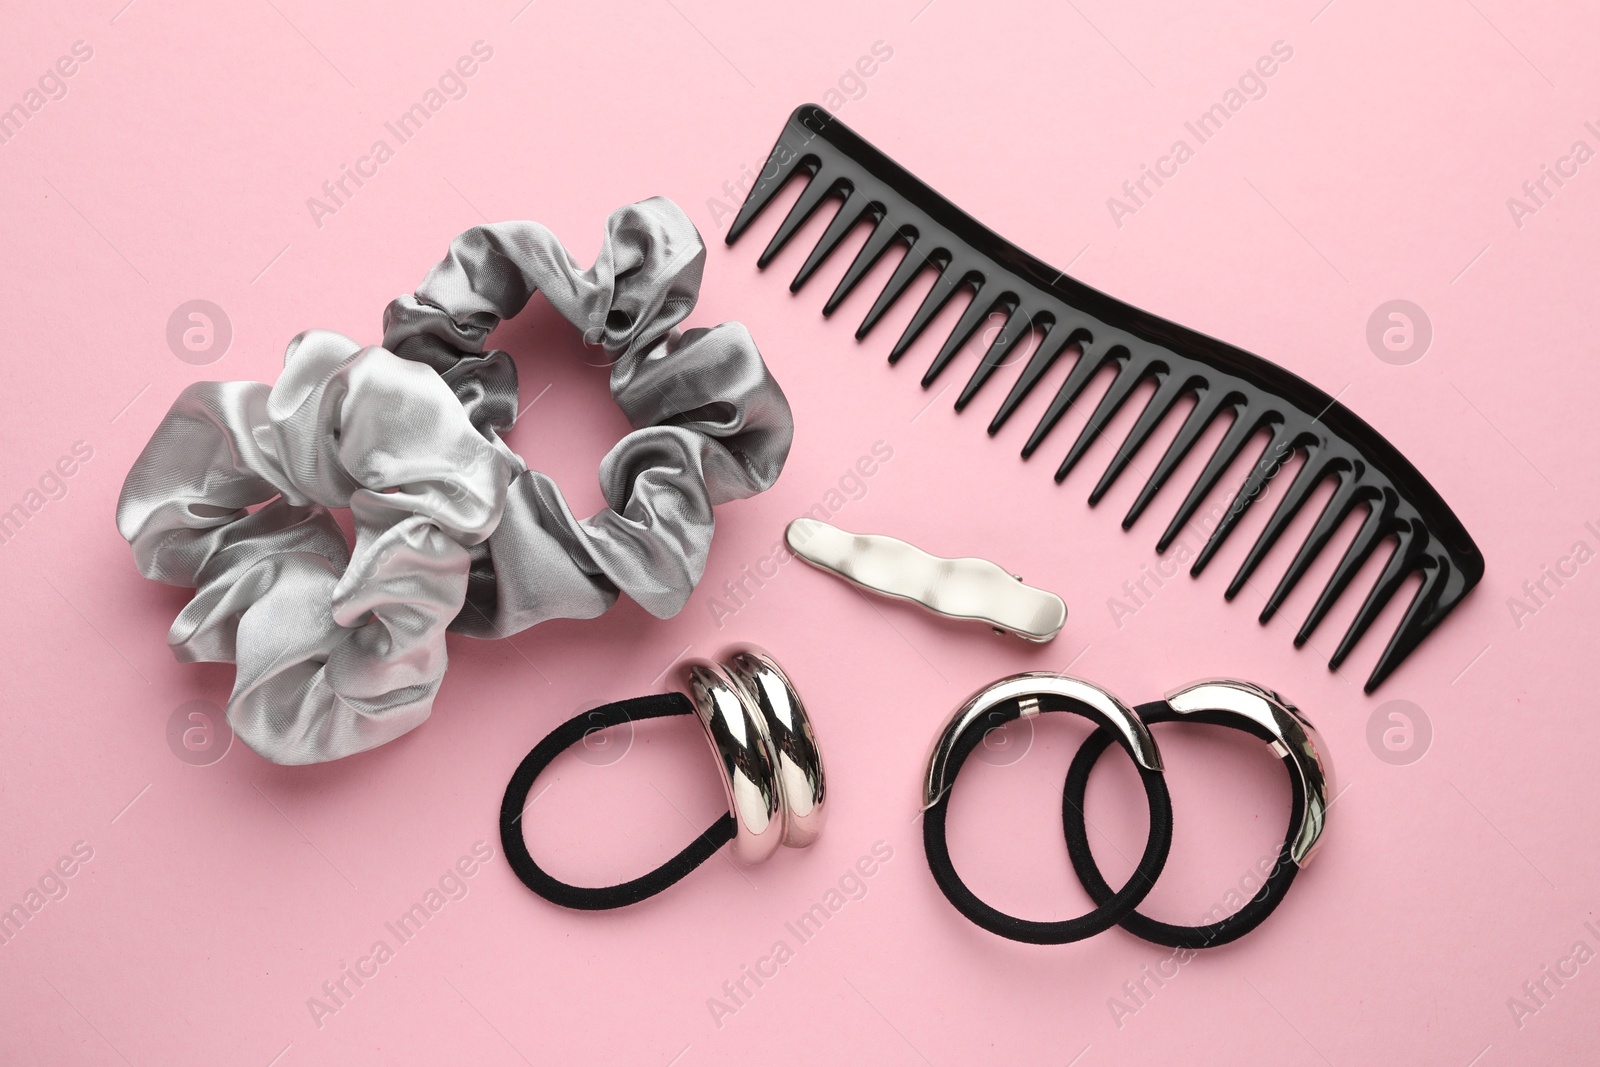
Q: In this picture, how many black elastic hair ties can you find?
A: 3